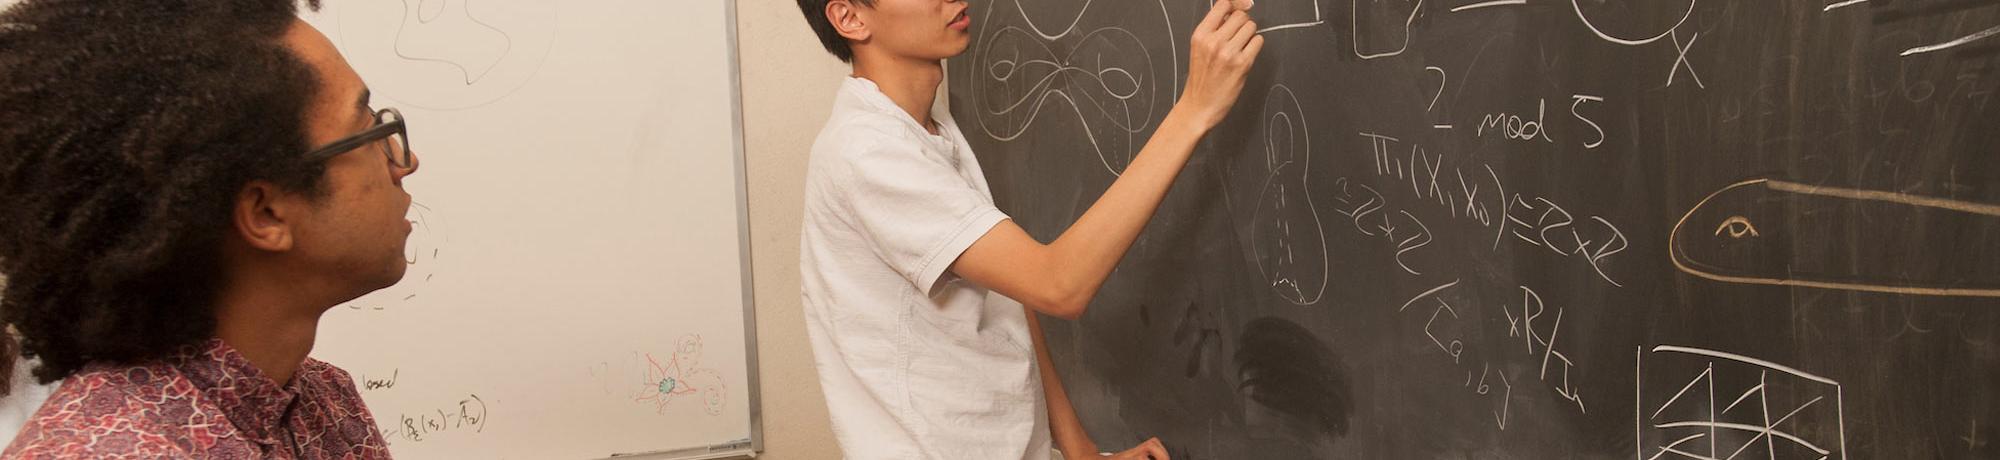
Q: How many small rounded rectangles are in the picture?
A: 1